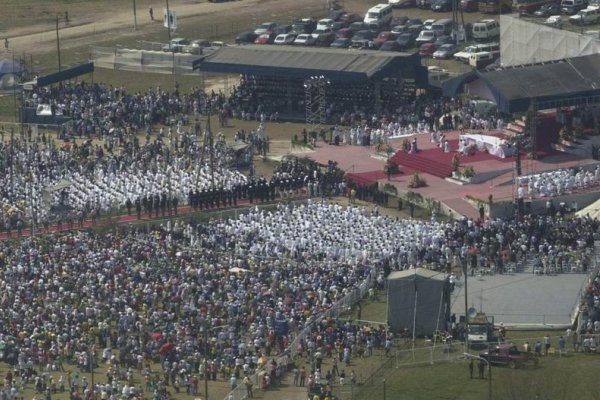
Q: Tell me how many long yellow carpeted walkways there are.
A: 0